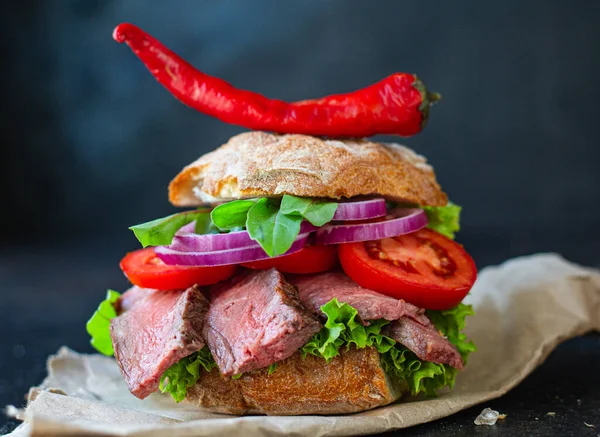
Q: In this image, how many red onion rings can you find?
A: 4